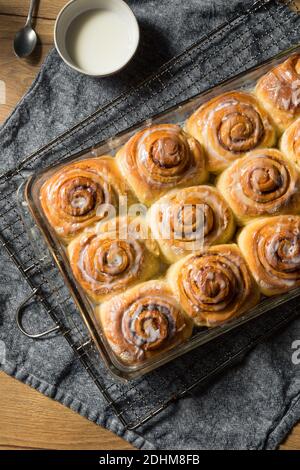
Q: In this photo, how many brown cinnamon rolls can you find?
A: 11